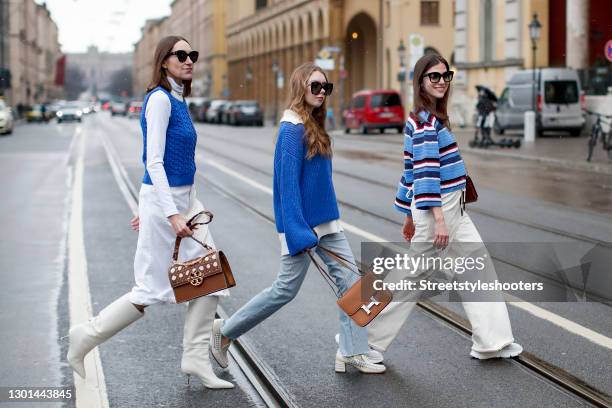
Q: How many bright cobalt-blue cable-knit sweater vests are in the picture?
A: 1